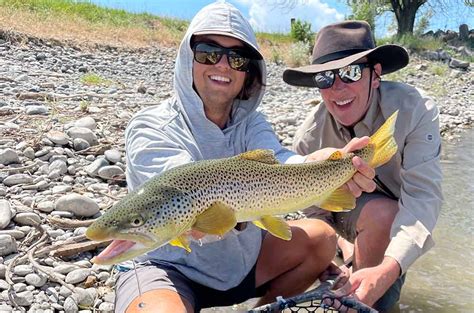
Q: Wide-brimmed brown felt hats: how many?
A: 1